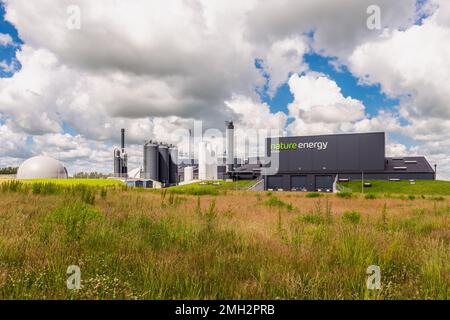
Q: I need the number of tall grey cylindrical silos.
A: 3